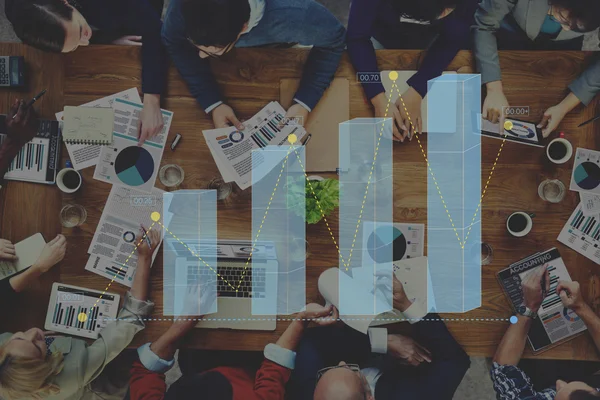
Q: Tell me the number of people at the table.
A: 10